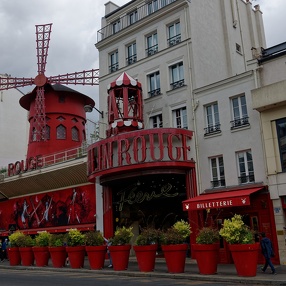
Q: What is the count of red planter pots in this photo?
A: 11